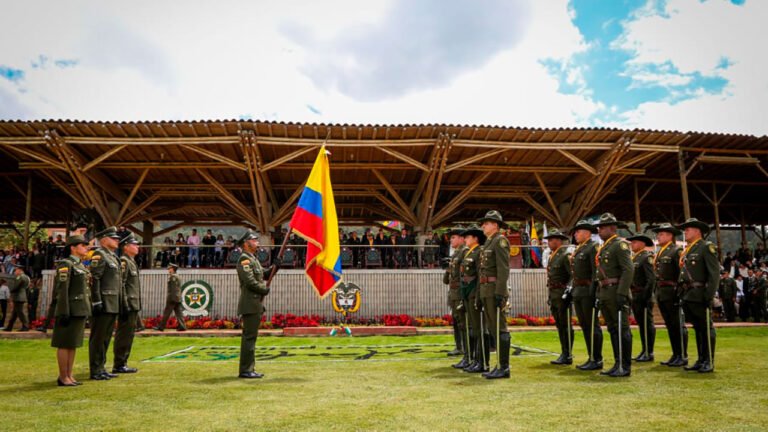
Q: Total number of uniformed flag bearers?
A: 1